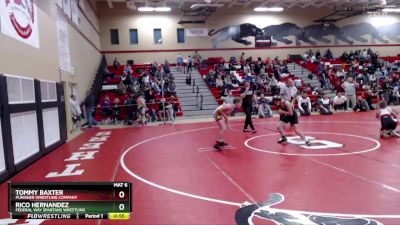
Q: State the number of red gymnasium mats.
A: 1